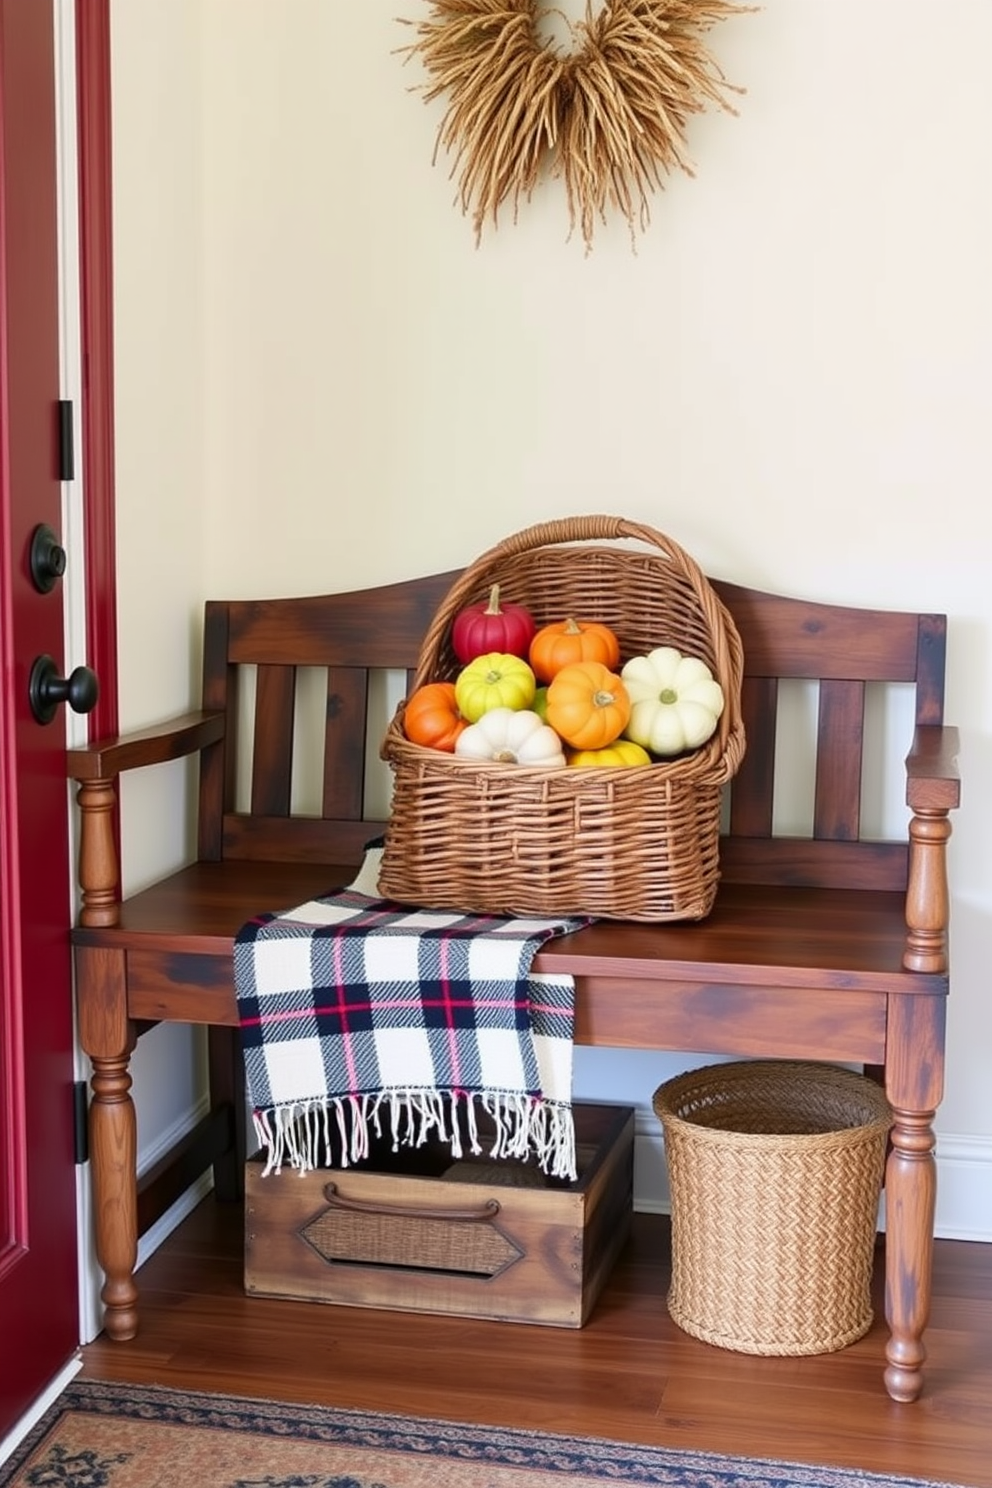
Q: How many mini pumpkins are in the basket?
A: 9